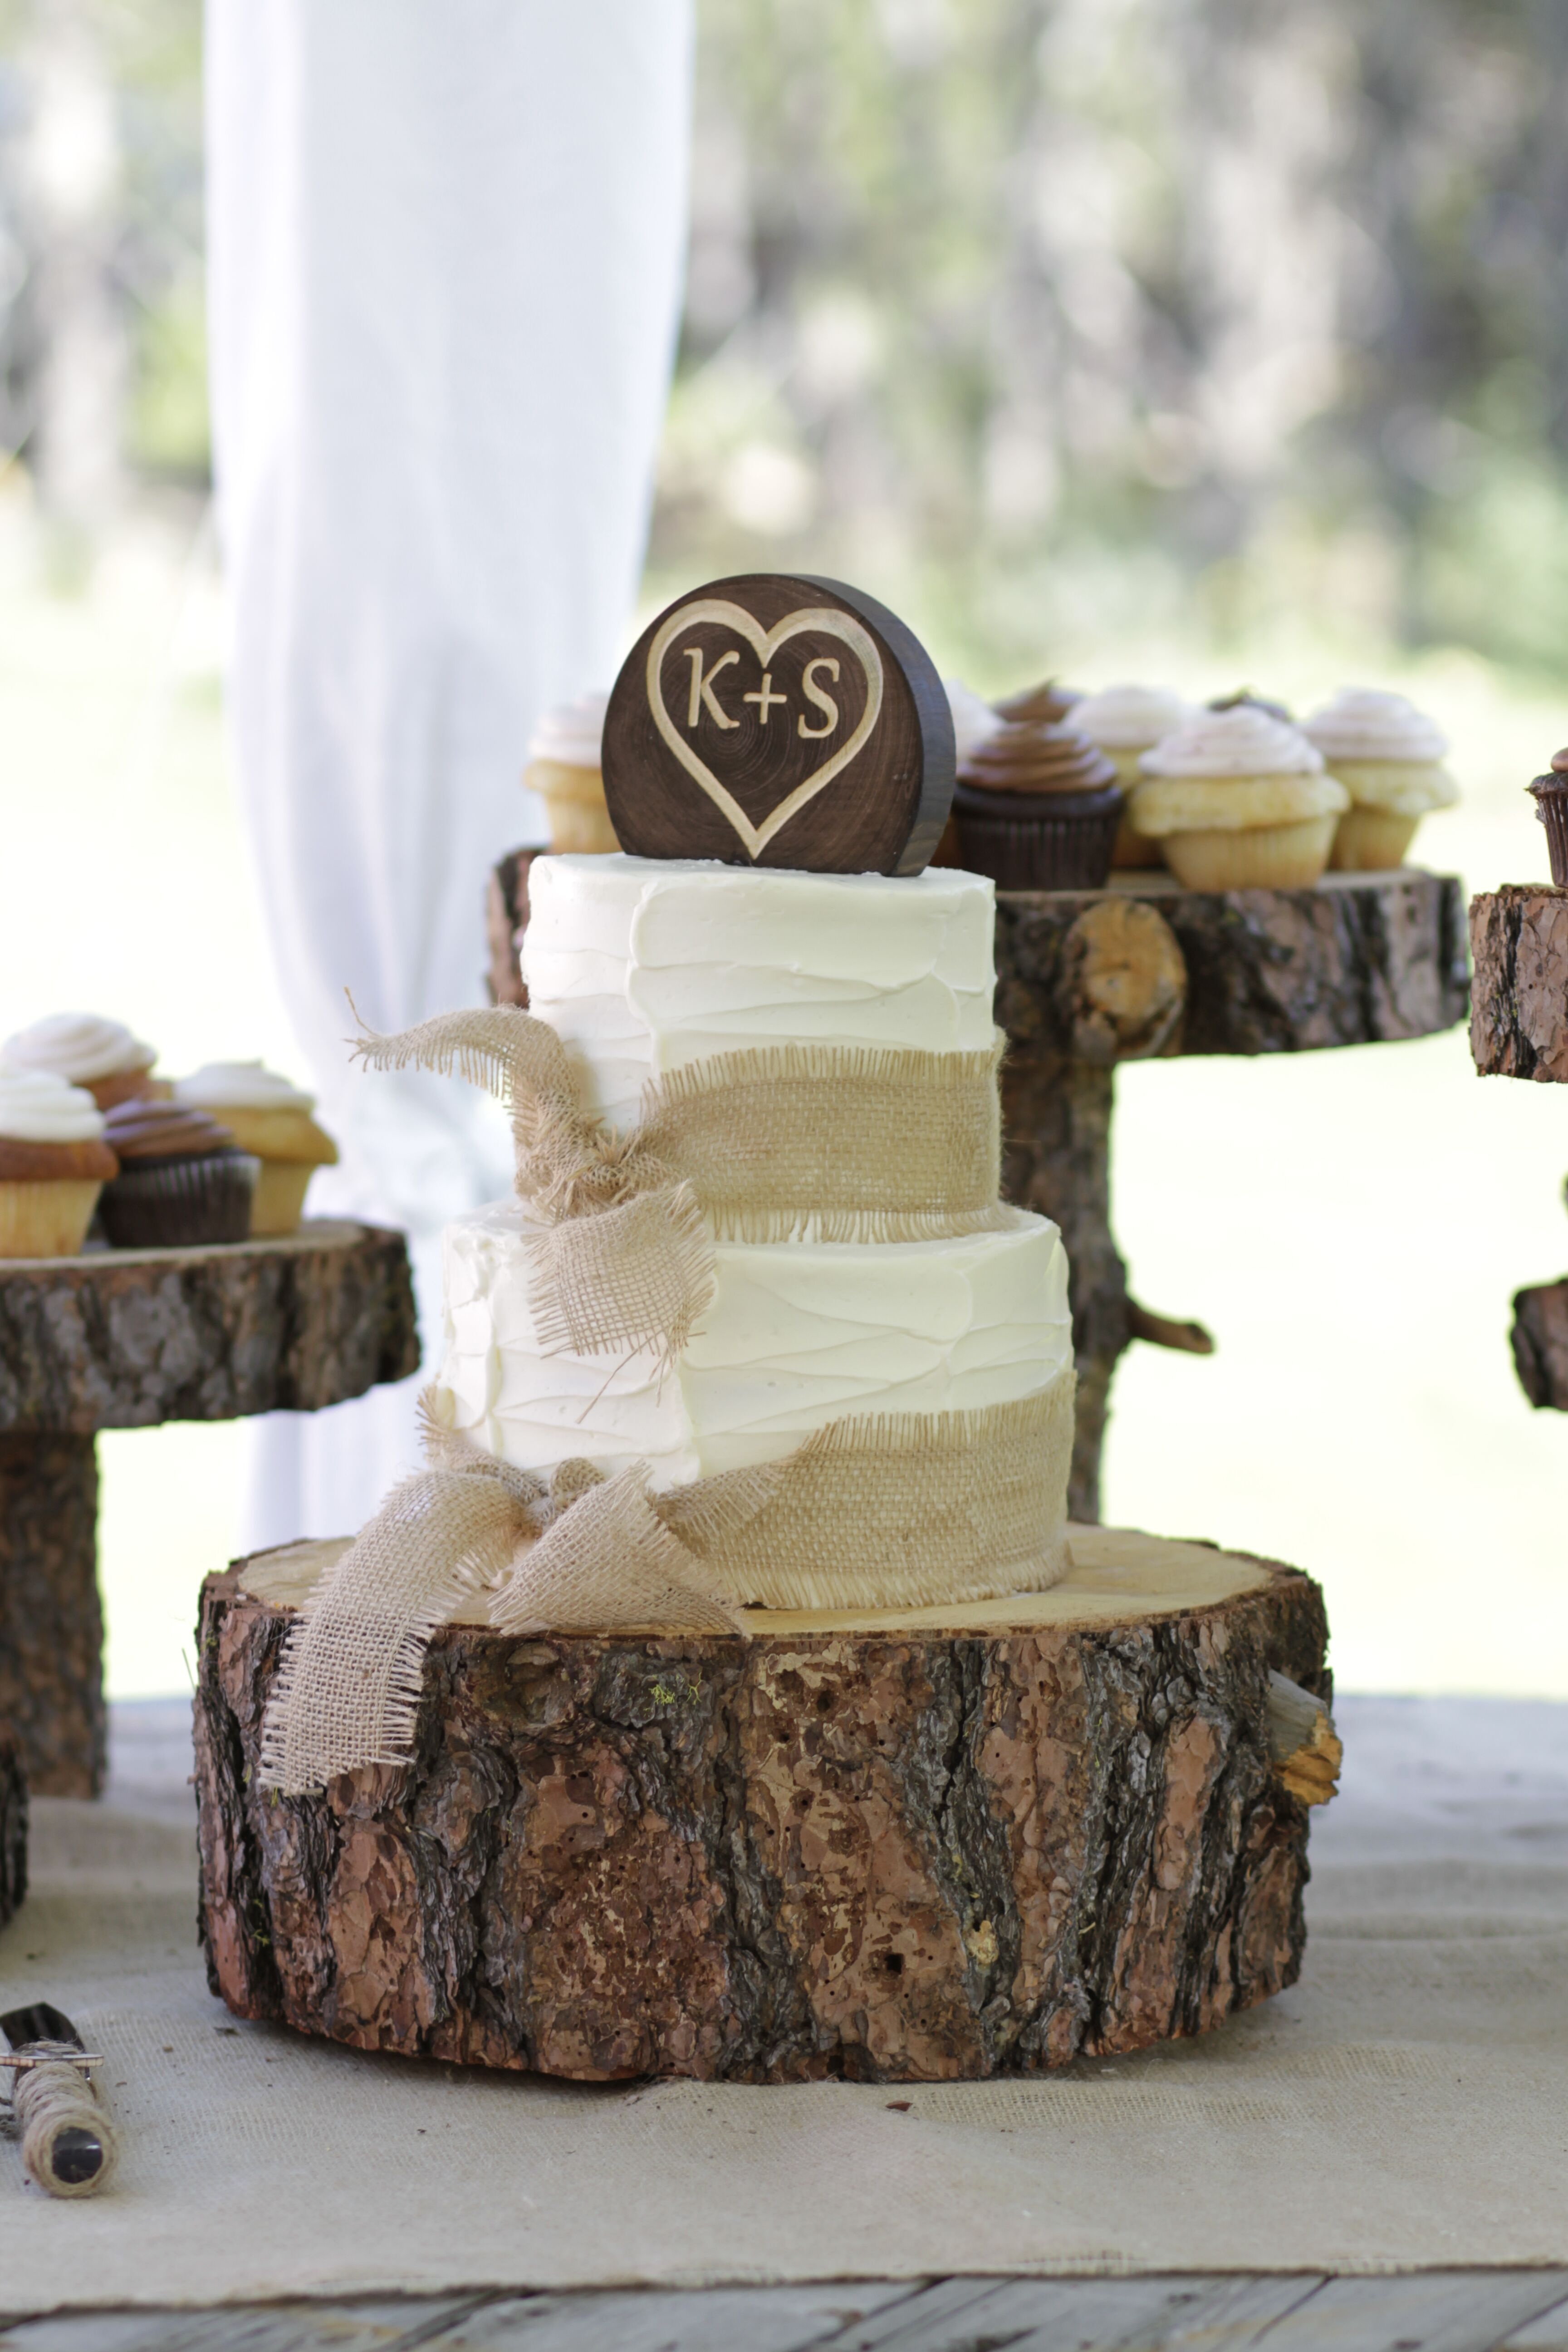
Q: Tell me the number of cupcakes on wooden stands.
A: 13